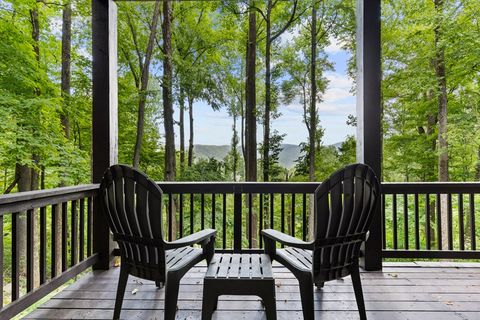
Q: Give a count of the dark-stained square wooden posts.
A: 2